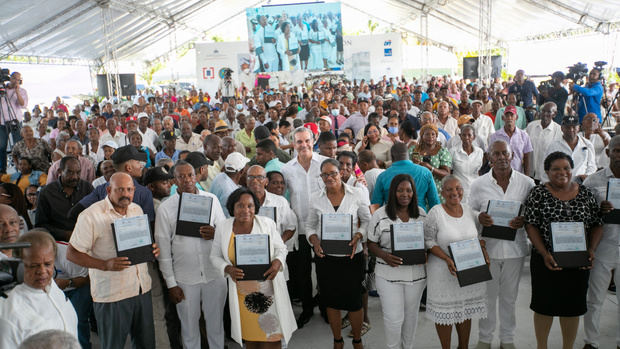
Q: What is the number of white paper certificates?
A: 10